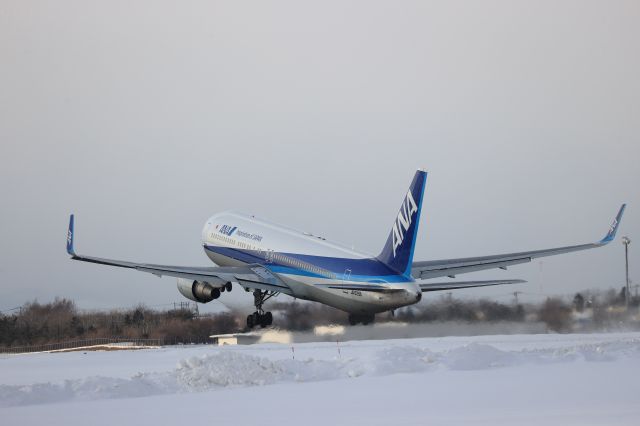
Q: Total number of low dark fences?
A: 1